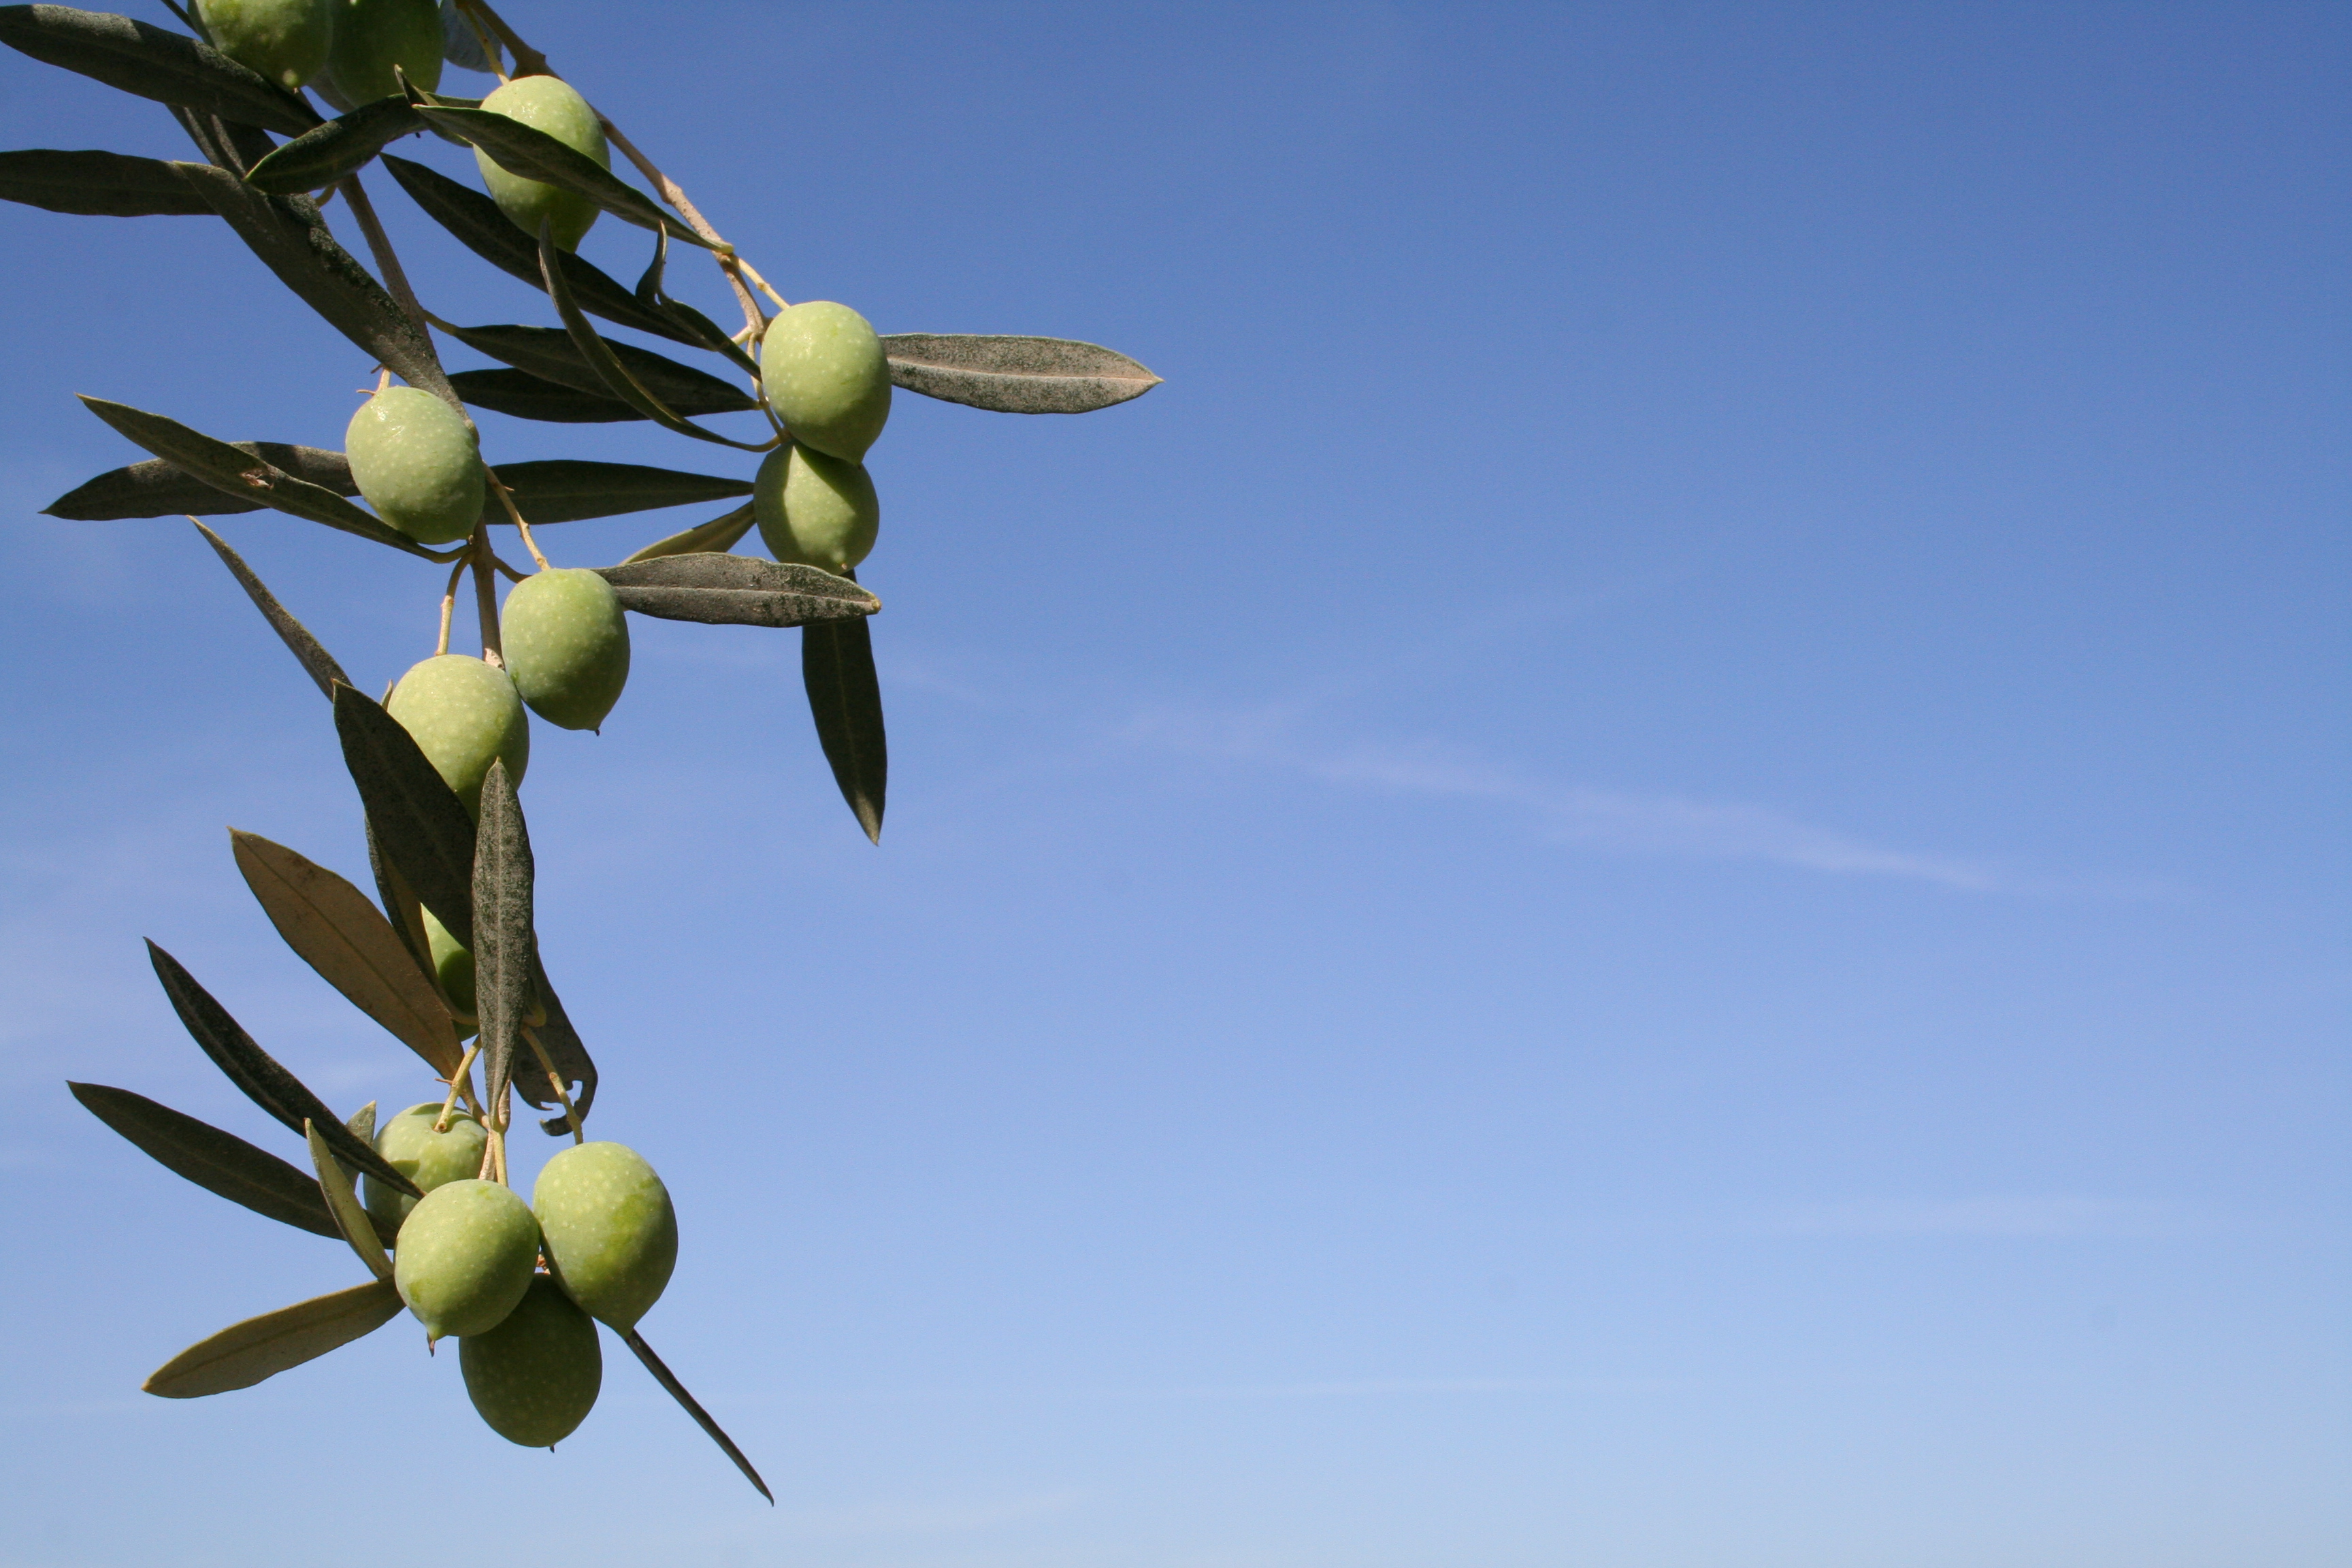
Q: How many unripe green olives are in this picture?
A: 13